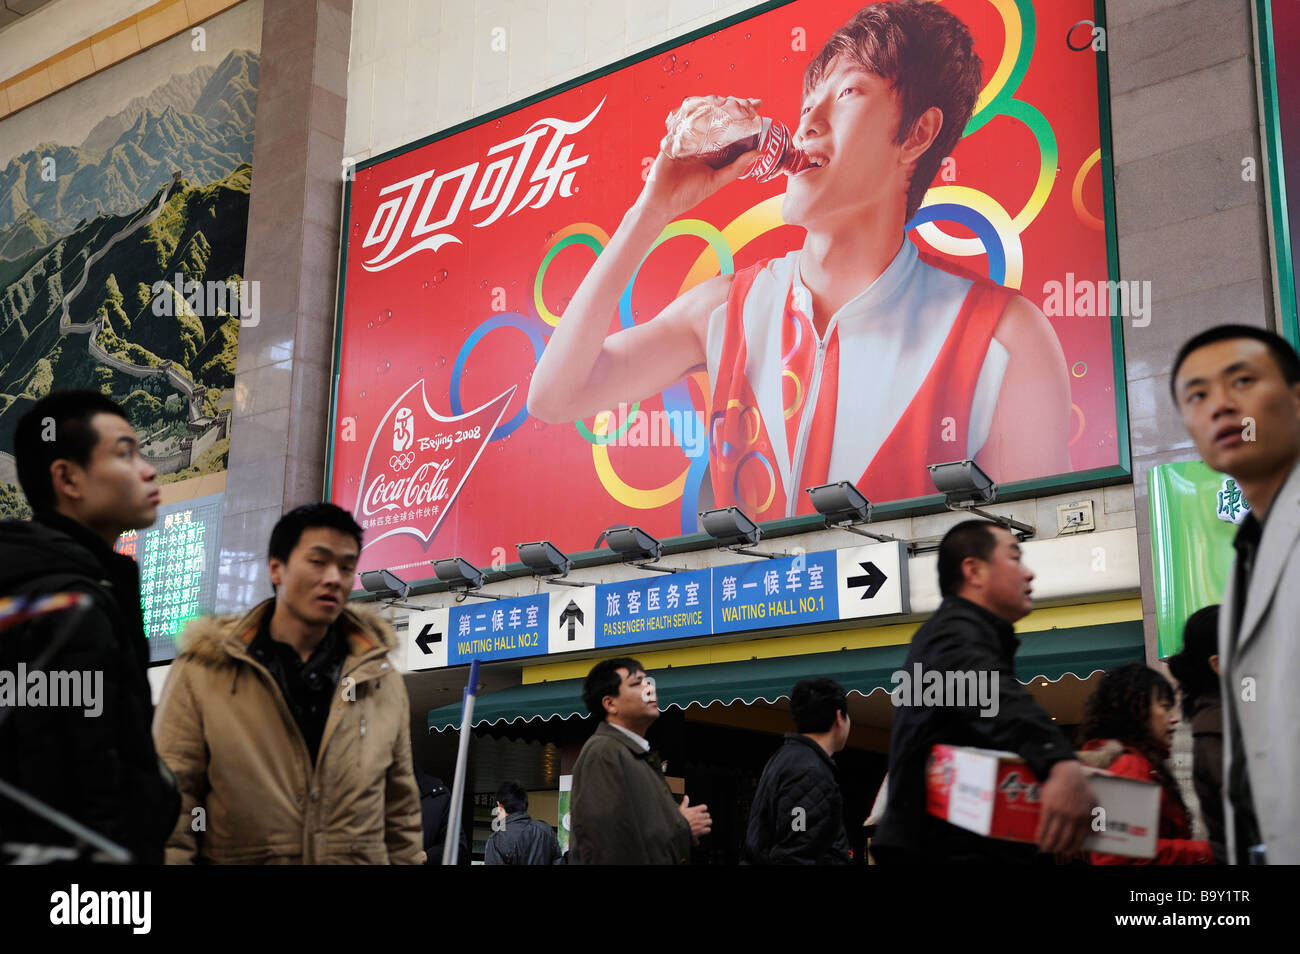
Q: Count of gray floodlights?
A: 7